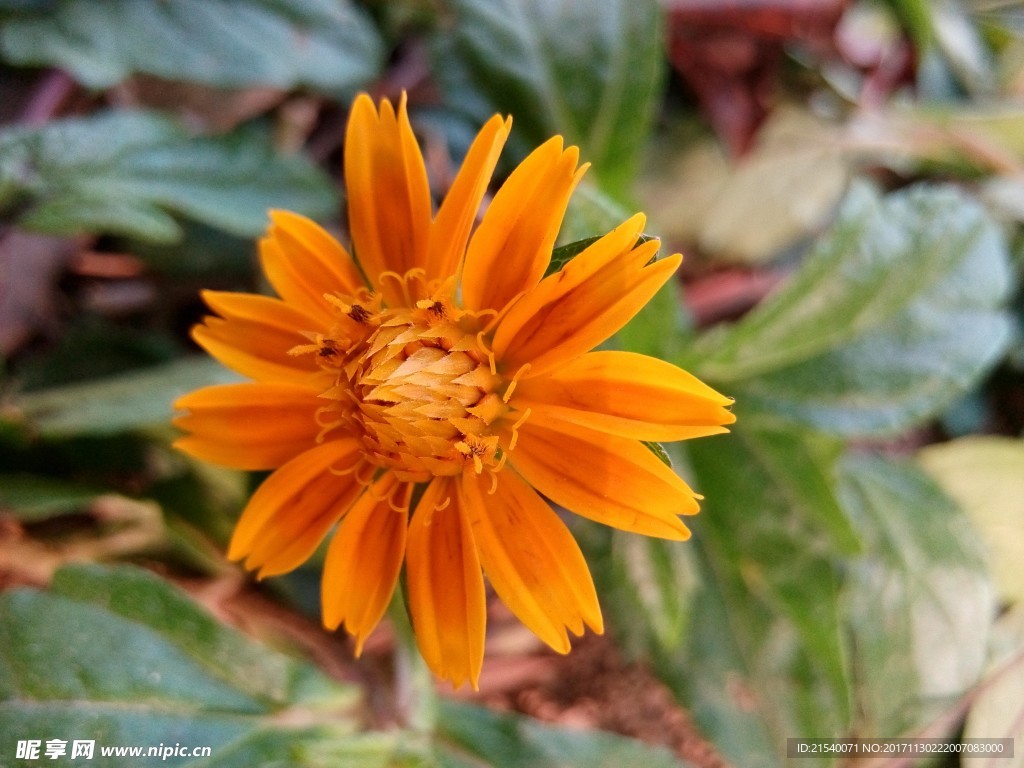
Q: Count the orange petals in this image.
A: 13